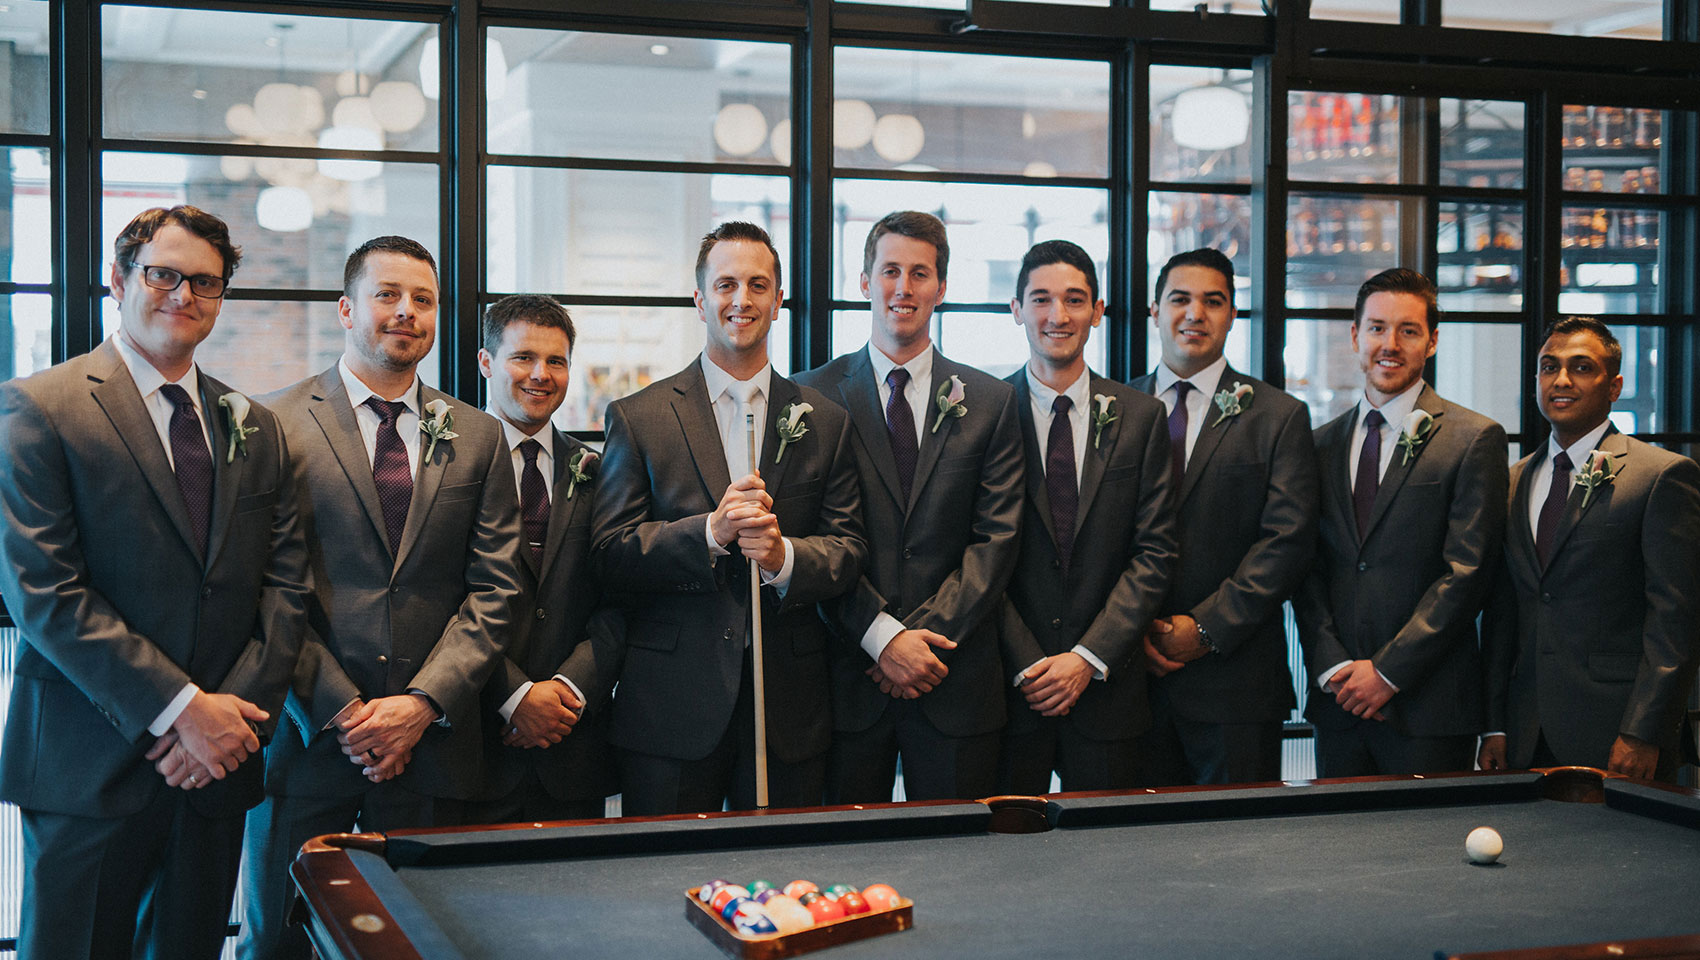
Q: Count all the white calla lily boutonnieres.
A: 9